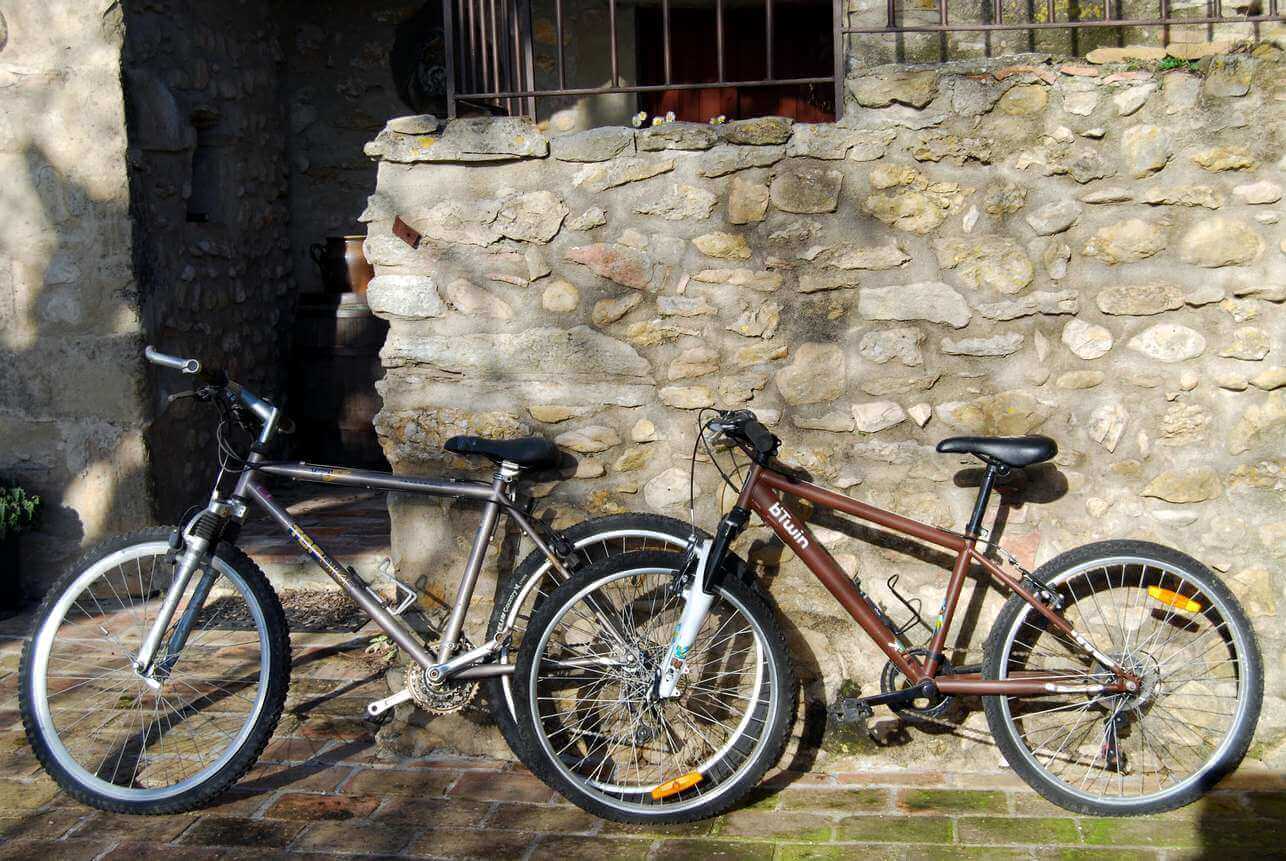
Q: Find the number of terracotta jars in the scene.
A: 1